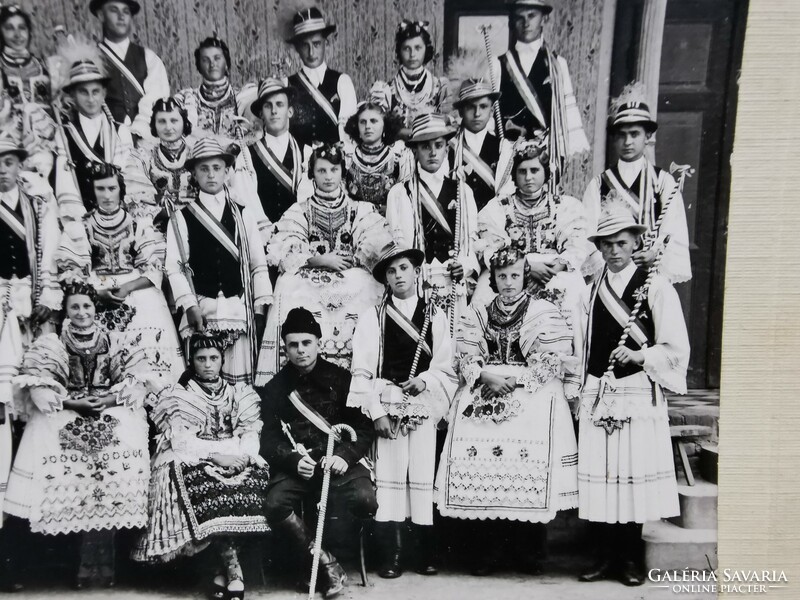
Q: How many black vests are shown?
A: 12